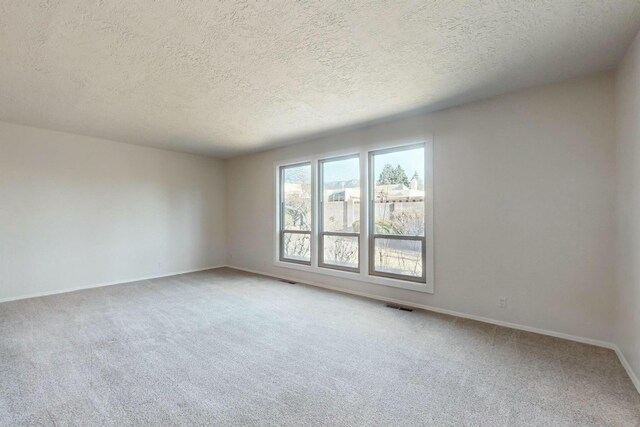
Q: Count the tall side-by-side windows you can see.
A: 3